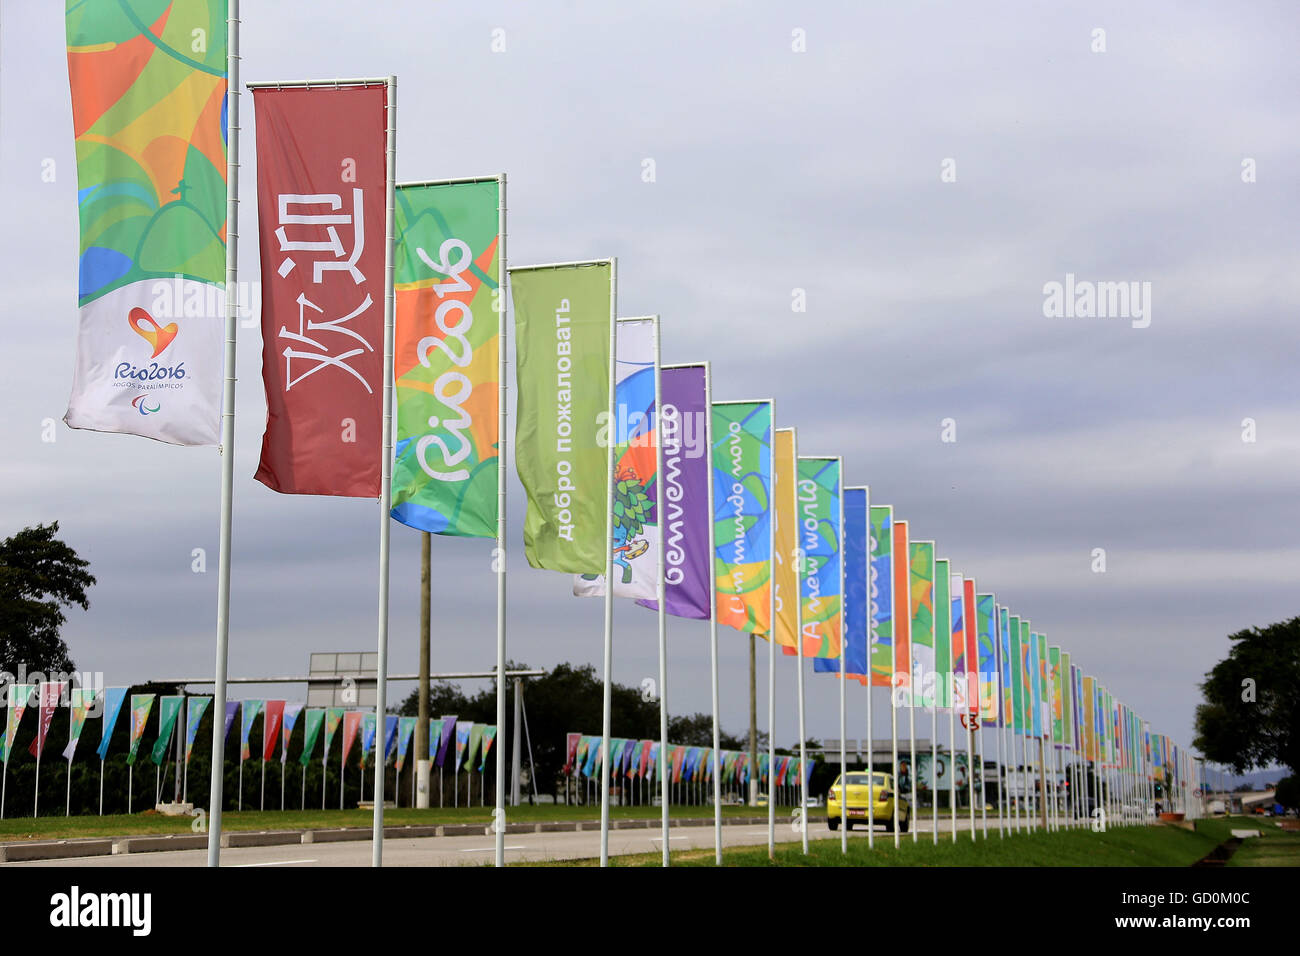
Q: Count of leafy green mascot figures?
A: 1